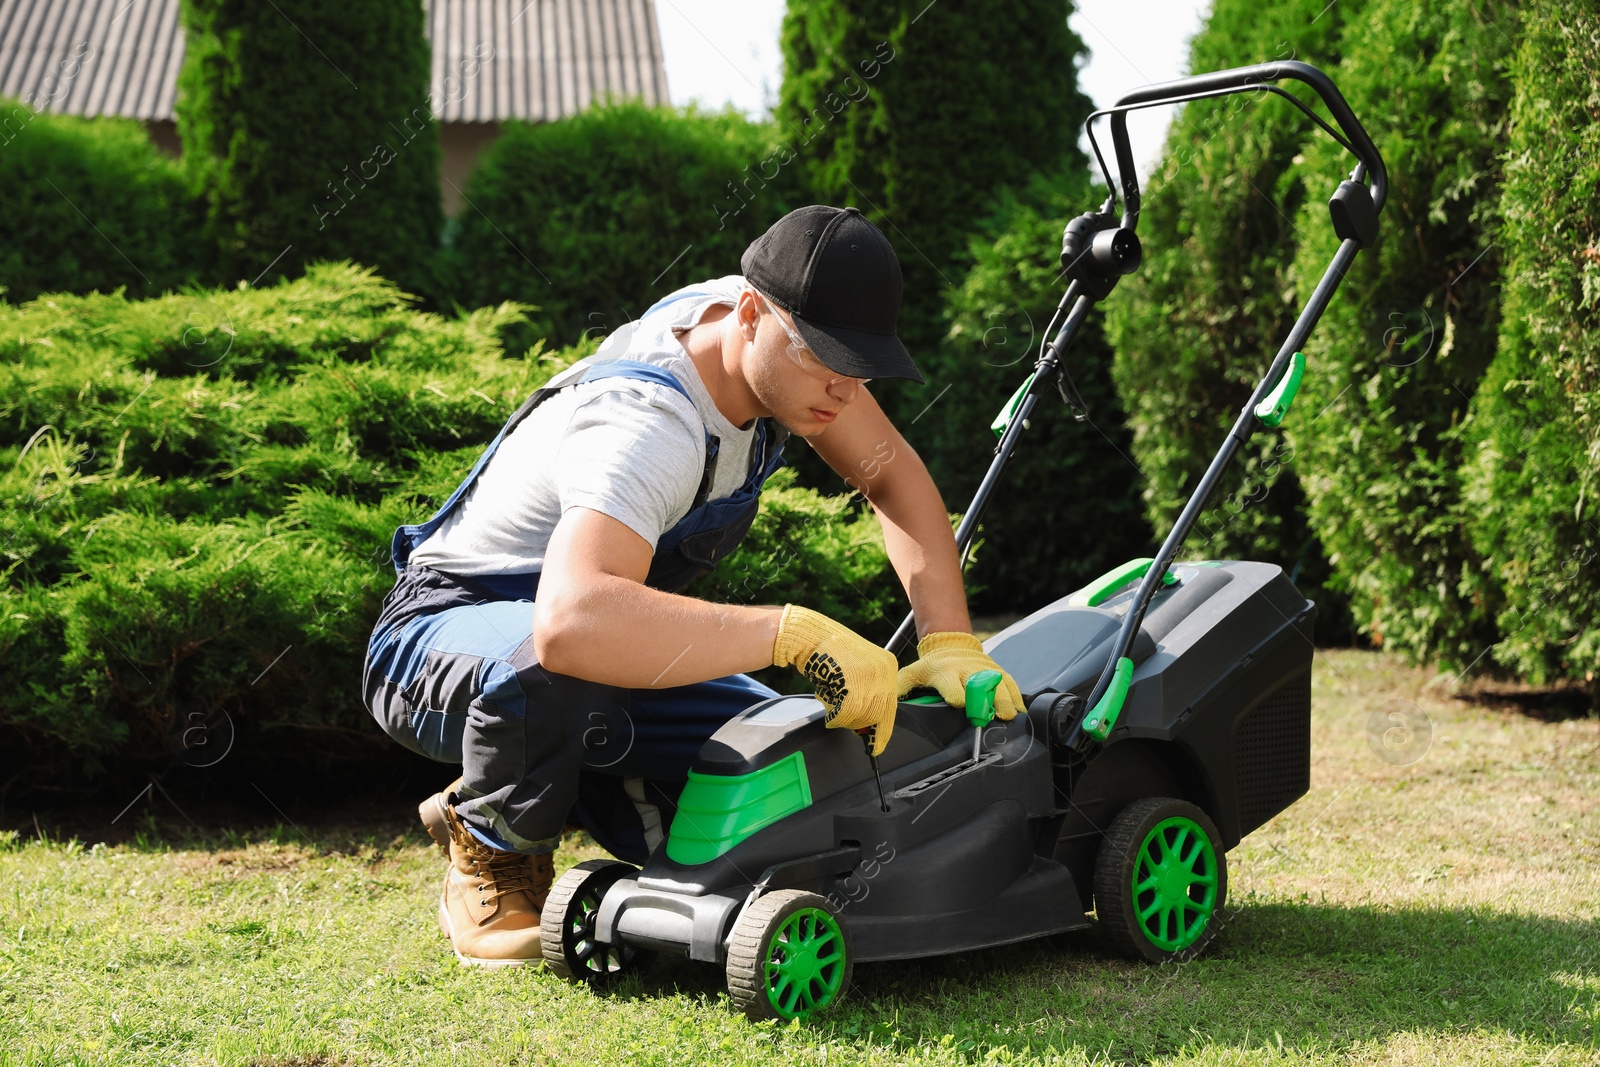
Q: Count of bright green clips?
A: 3